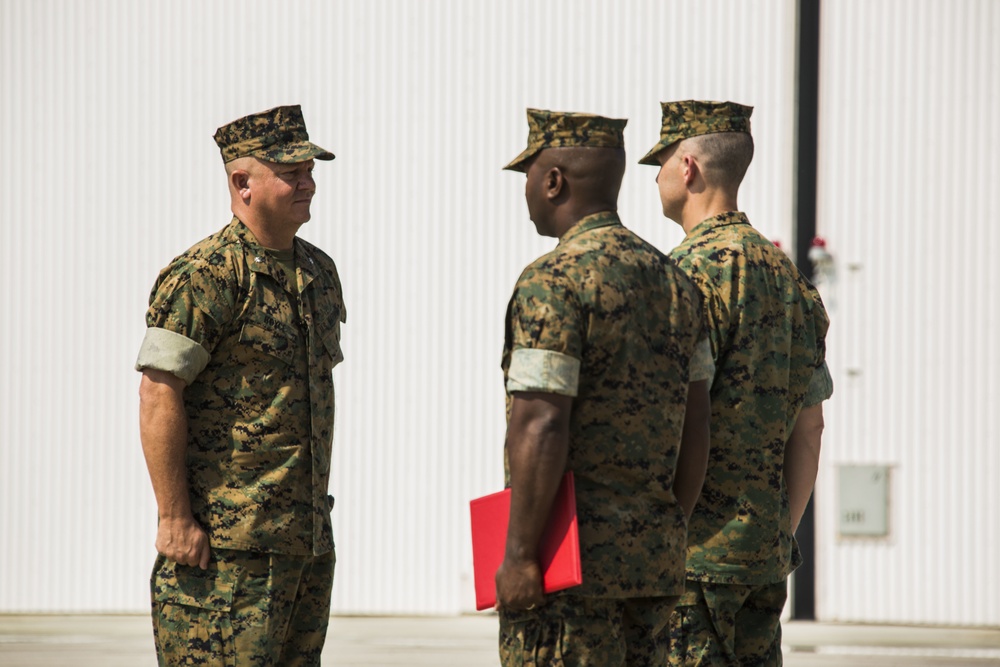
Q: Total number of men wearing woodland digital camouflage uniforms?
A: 3